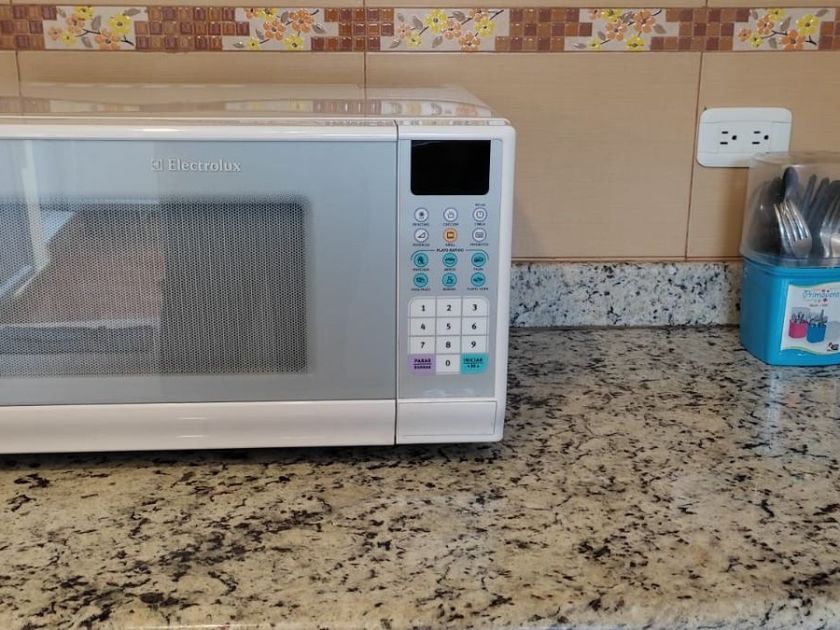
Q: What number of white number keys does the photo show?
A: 10